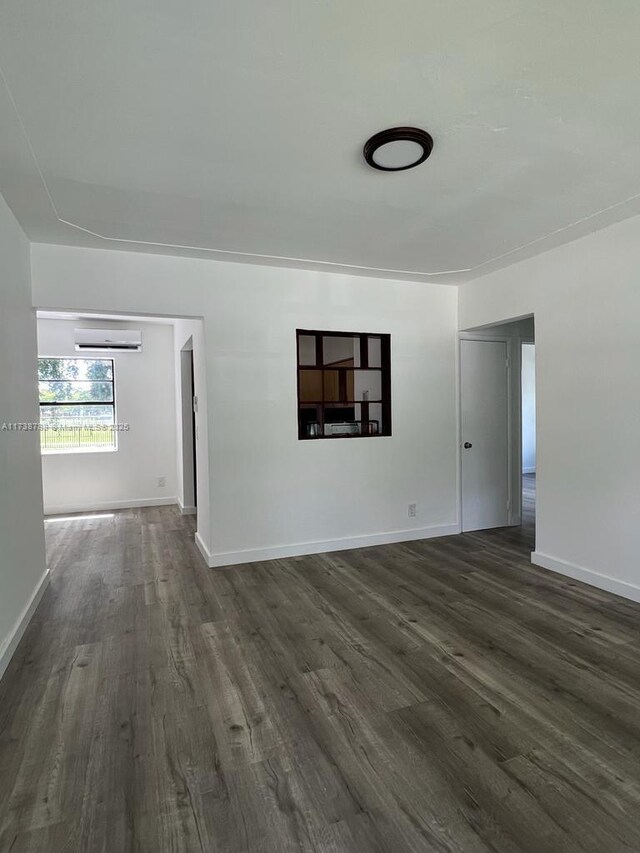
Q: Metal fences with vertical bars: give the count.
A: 1